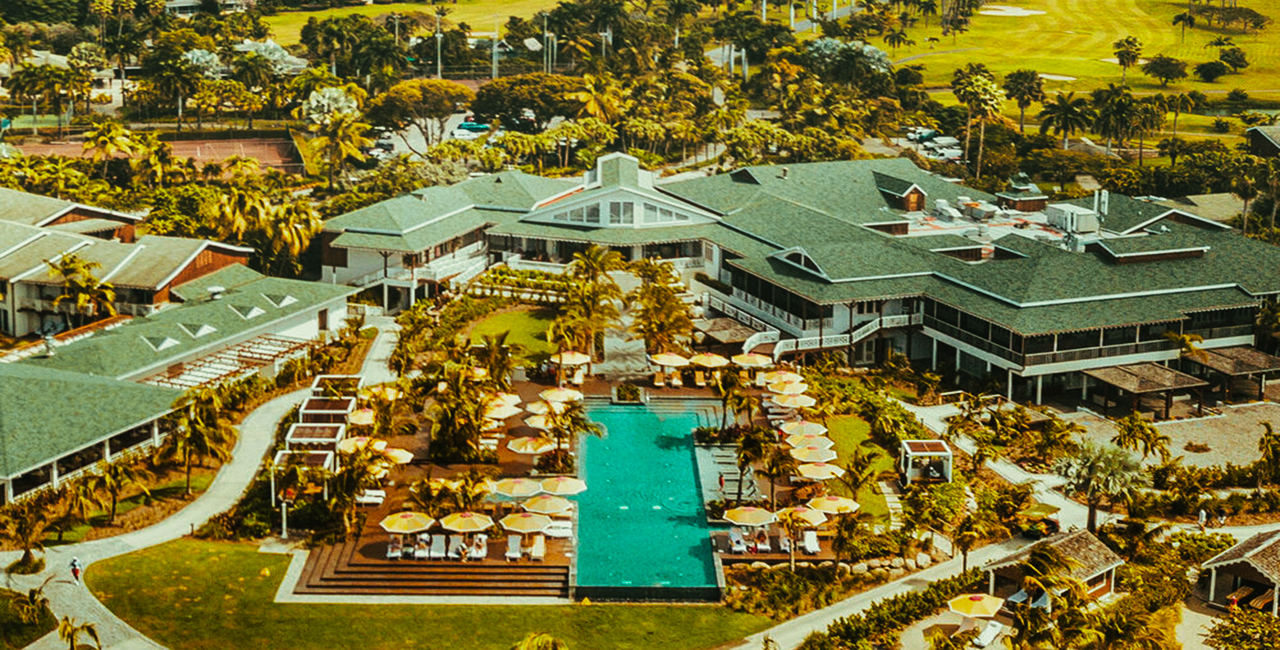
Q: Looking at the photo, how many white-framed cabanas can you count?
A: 5